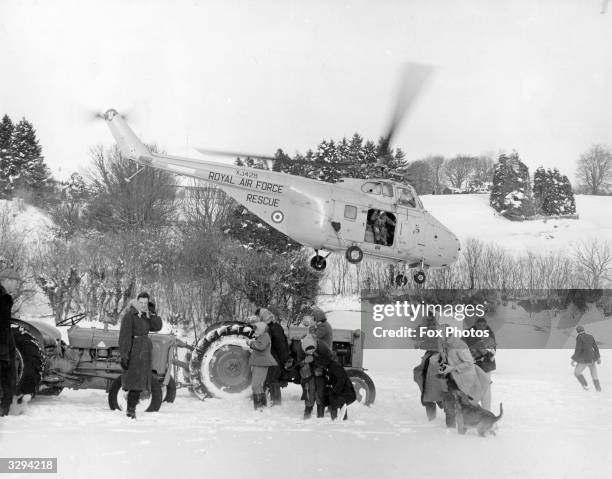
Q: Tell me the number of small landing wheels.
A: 4